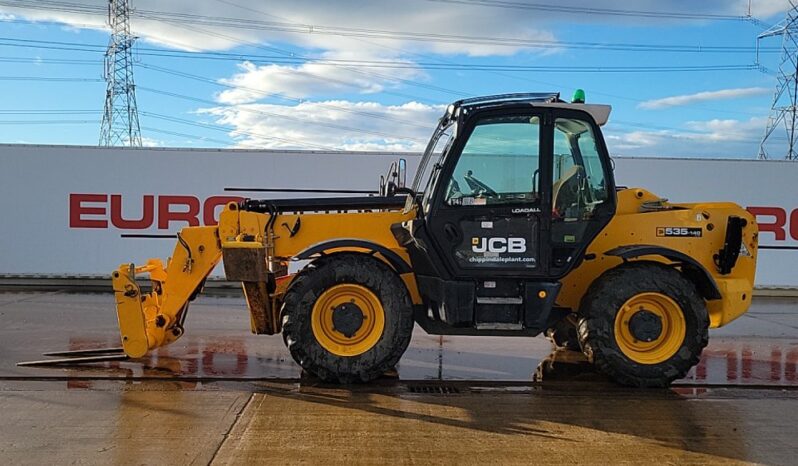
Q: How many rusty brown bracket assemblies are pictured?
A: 1